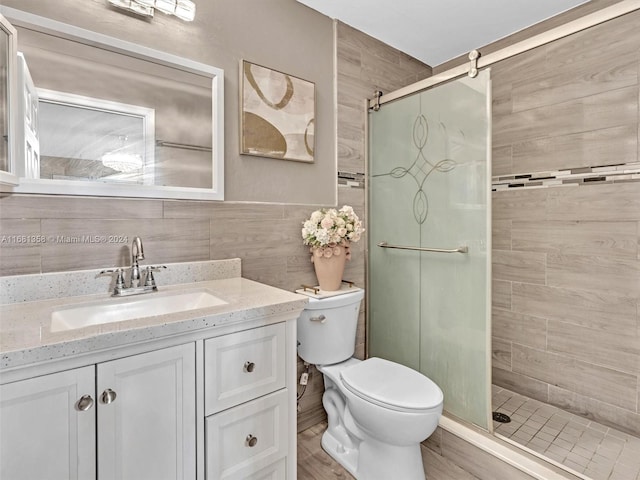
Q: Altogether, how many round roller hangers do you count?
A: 2